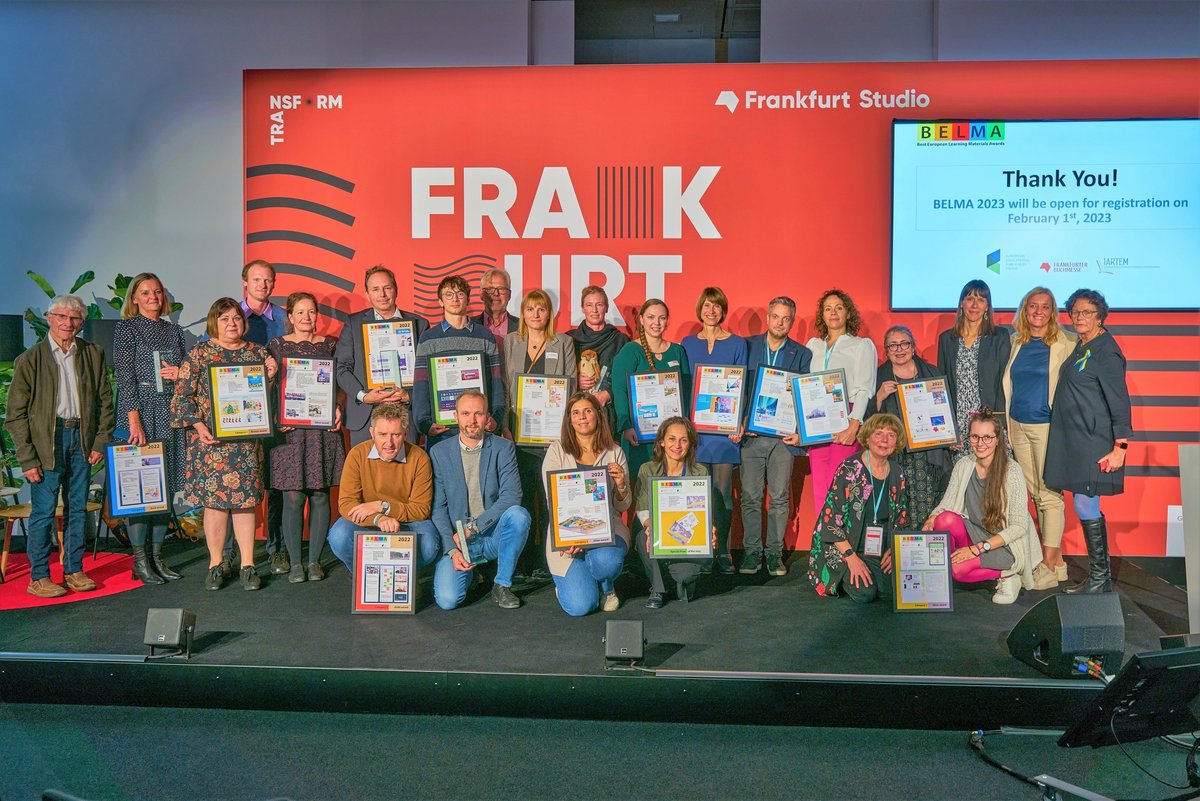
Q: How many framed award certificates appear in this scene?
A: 15